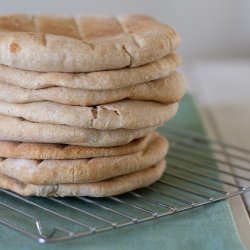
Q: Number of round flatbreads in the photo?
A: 8